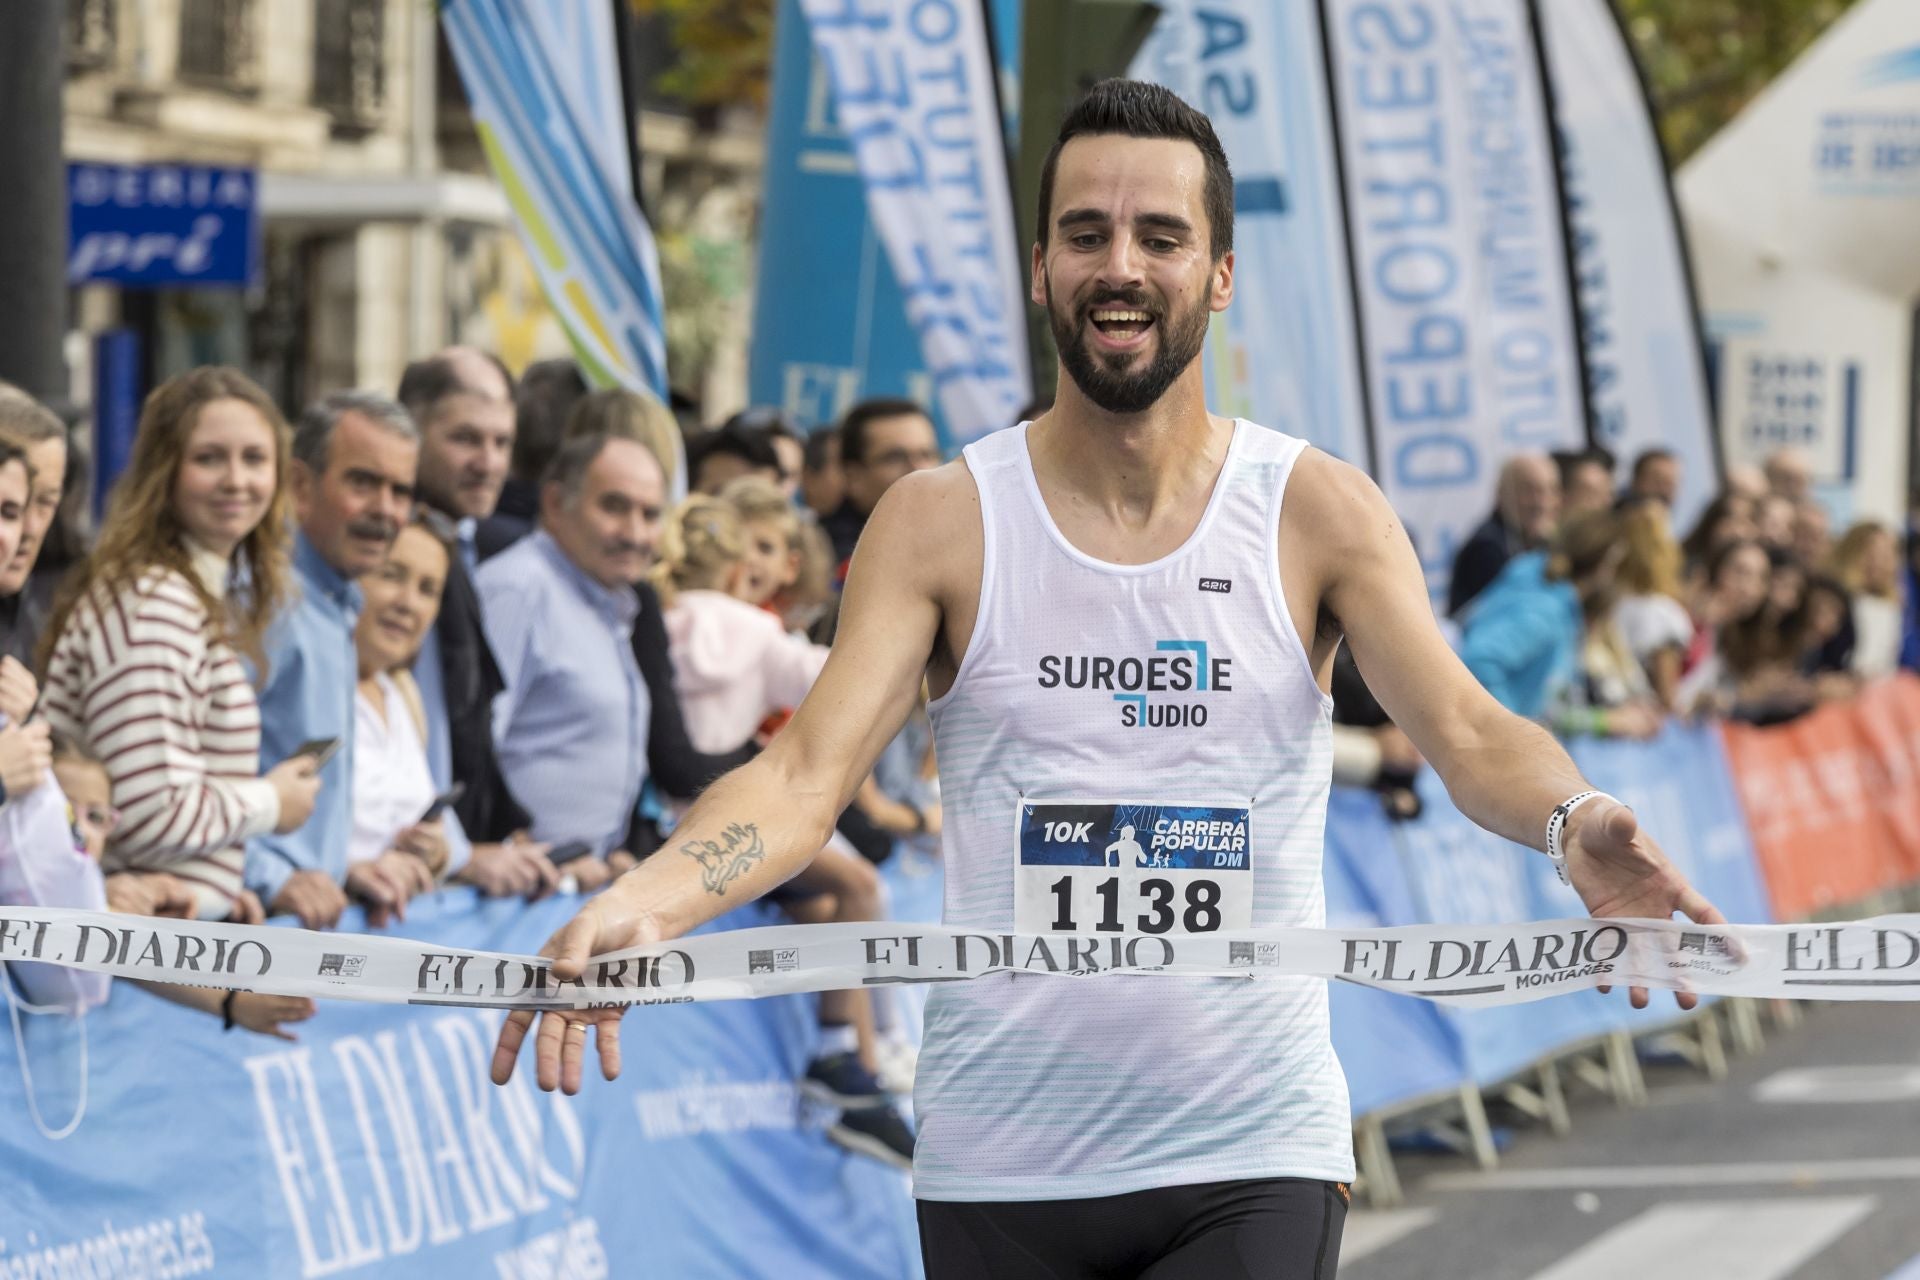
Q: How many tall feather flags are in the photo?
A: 5